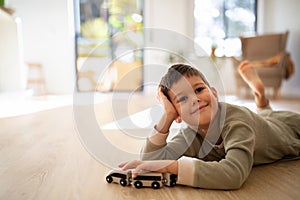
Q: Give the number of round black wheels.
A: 5